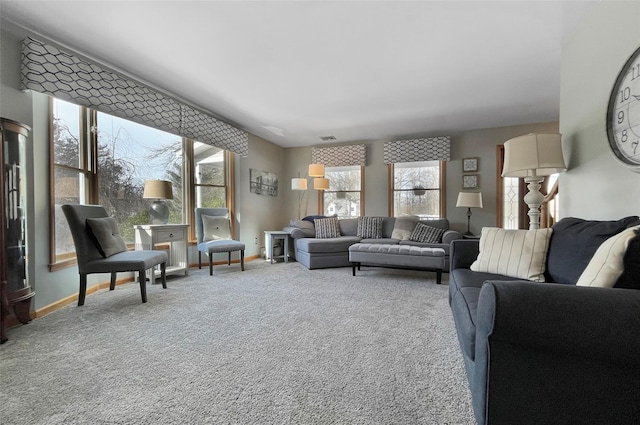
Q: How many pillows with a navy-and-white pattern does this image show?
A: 3